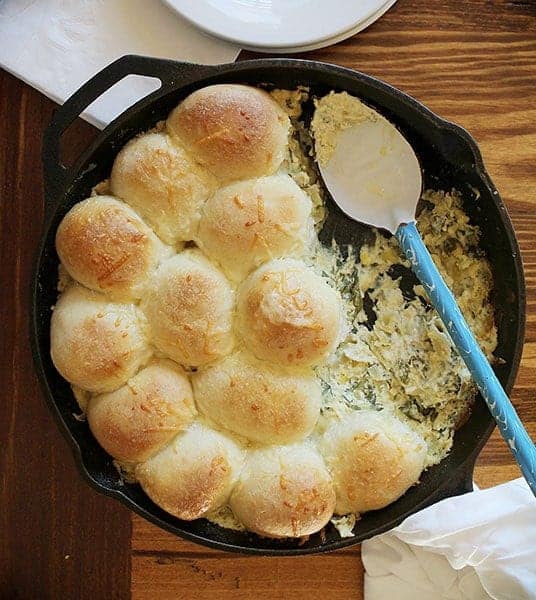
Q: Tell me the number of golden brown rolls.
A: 12